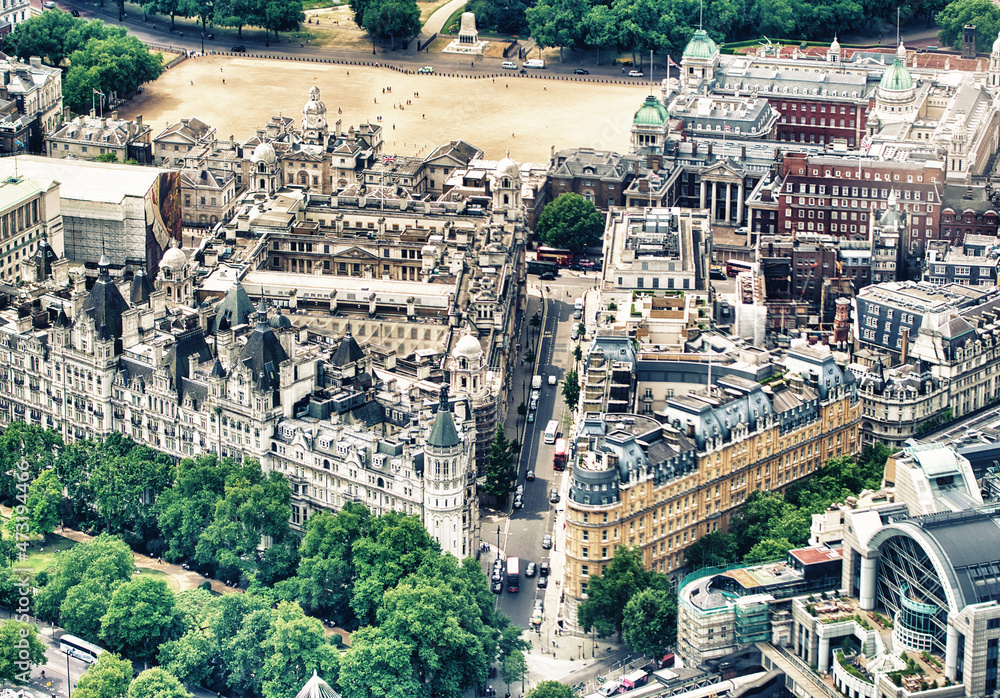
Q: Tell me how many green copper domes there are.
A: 3